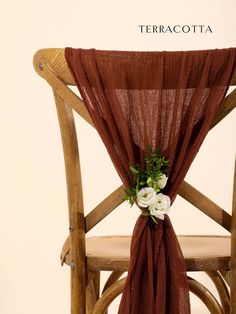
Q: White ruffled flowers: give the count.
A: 3